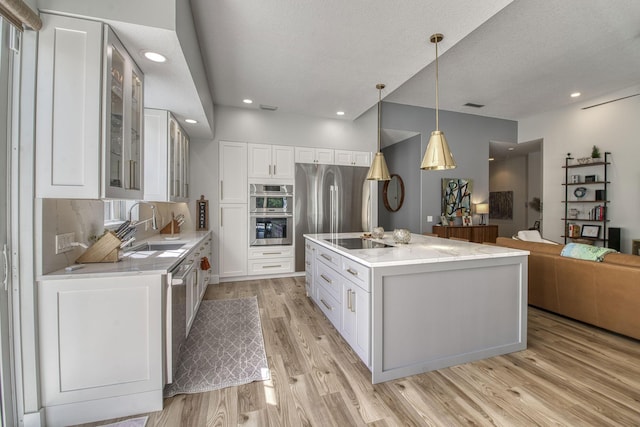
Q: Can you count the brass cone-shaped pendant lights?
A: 2